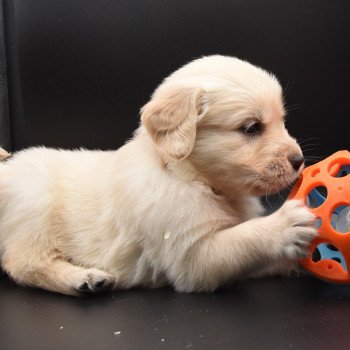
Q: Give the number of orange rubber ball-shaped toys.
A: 1